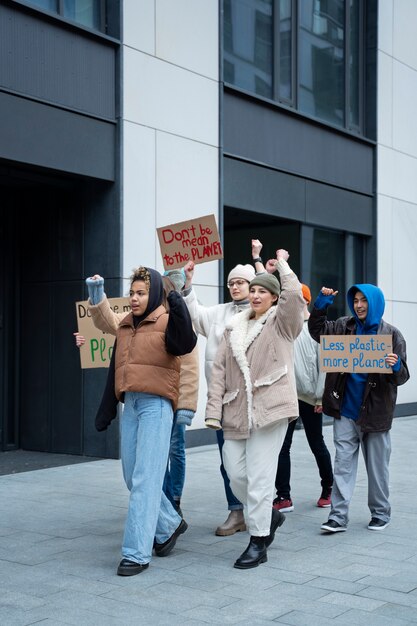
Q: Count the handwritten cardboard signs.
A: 3